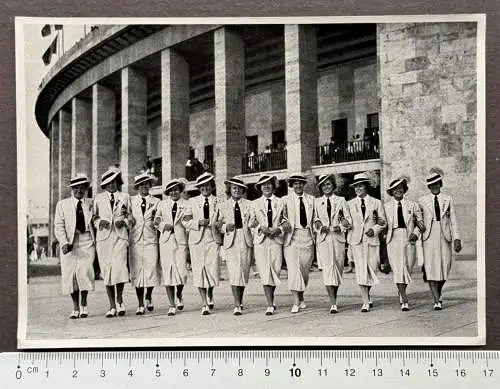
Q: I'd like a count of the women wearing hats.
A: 12